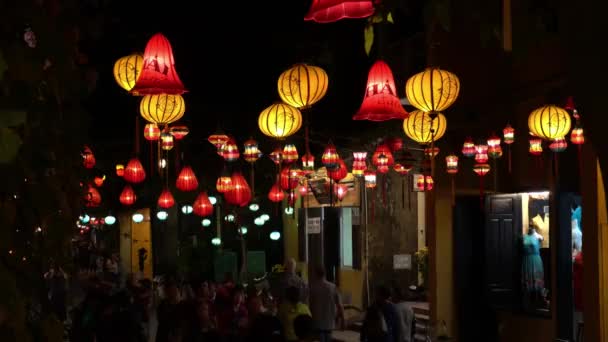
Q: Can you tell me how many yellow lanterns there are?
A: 7